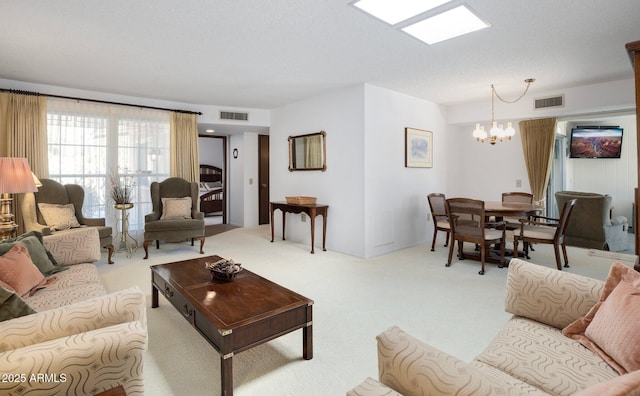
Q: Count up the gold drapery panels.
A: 3